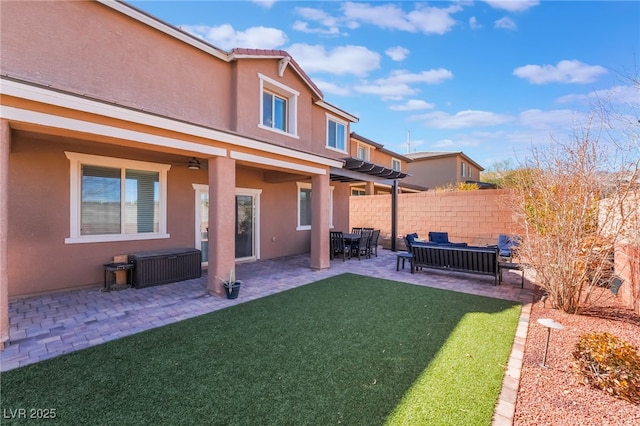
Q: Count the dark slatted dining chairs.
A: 5